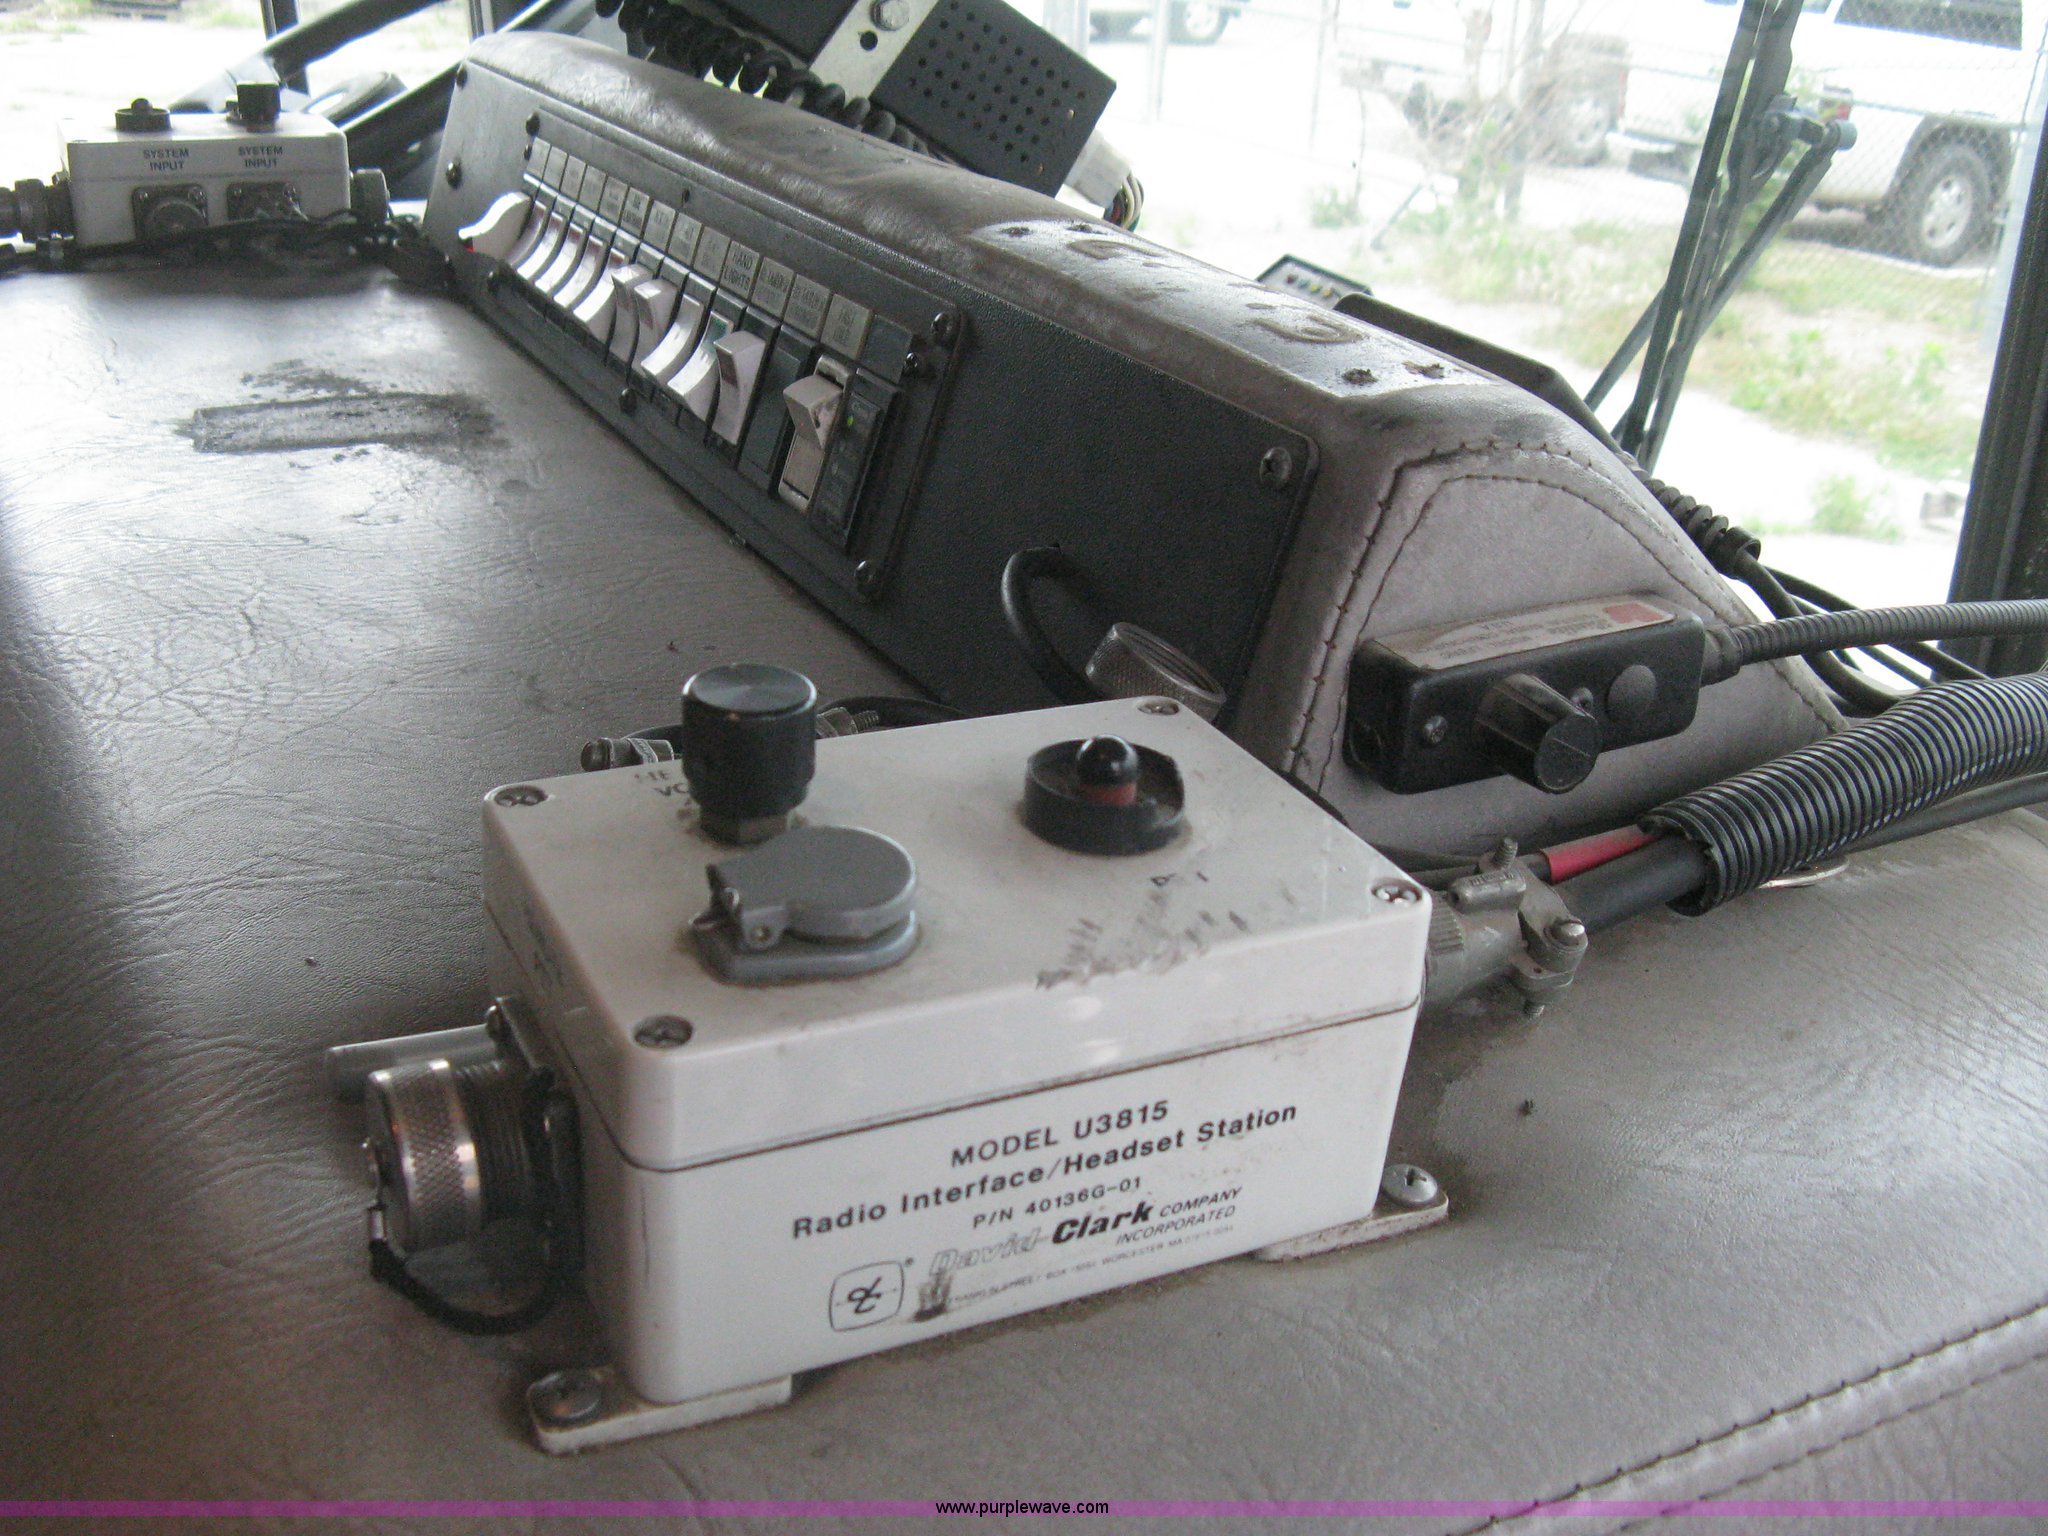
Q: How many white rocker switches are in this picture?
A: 12